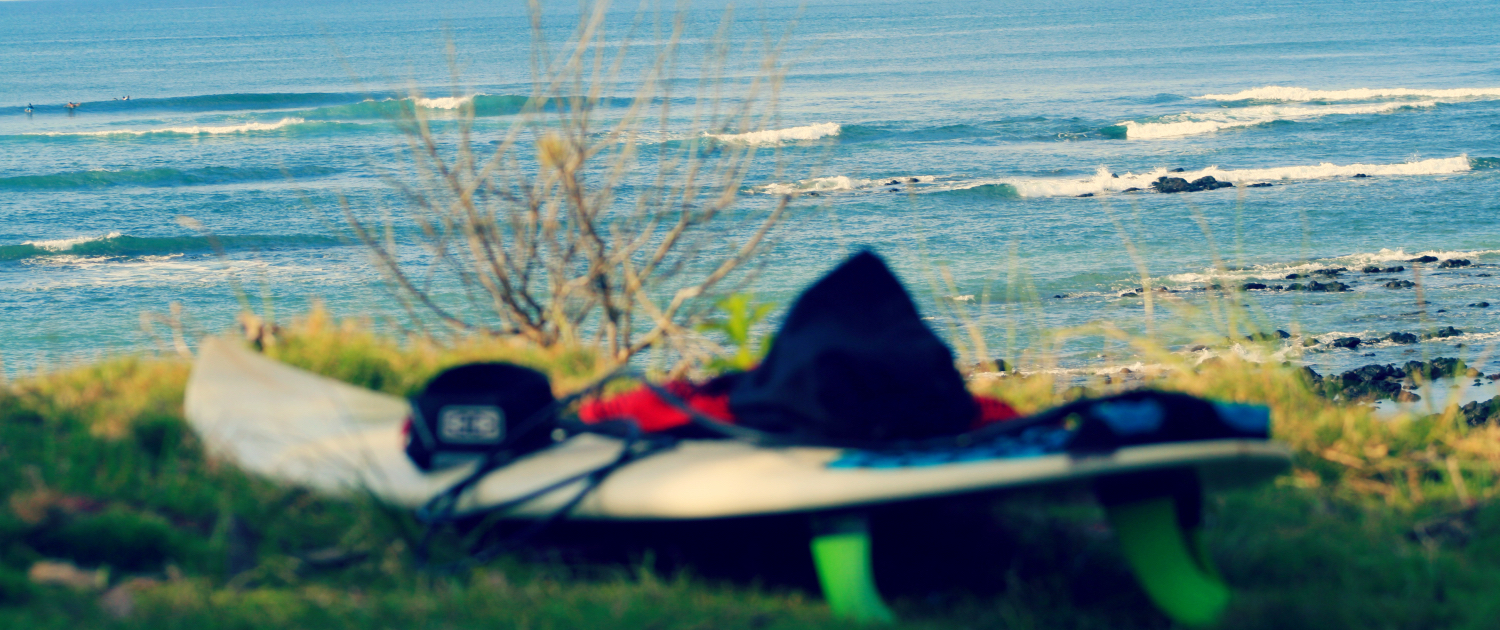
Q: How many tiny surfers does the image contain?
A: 3